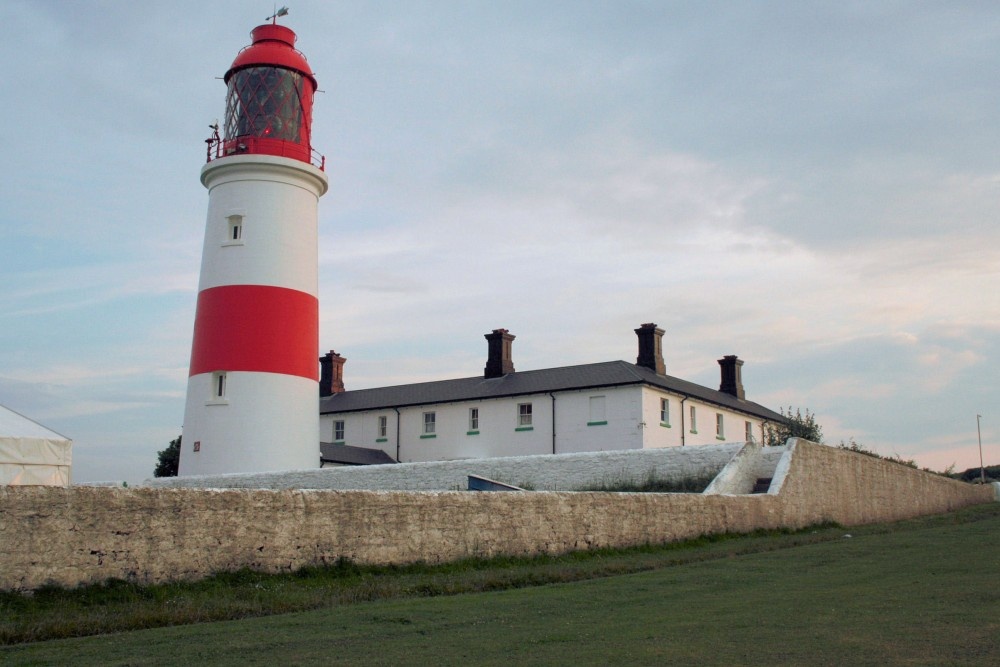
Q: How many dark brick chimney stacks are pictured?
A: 4